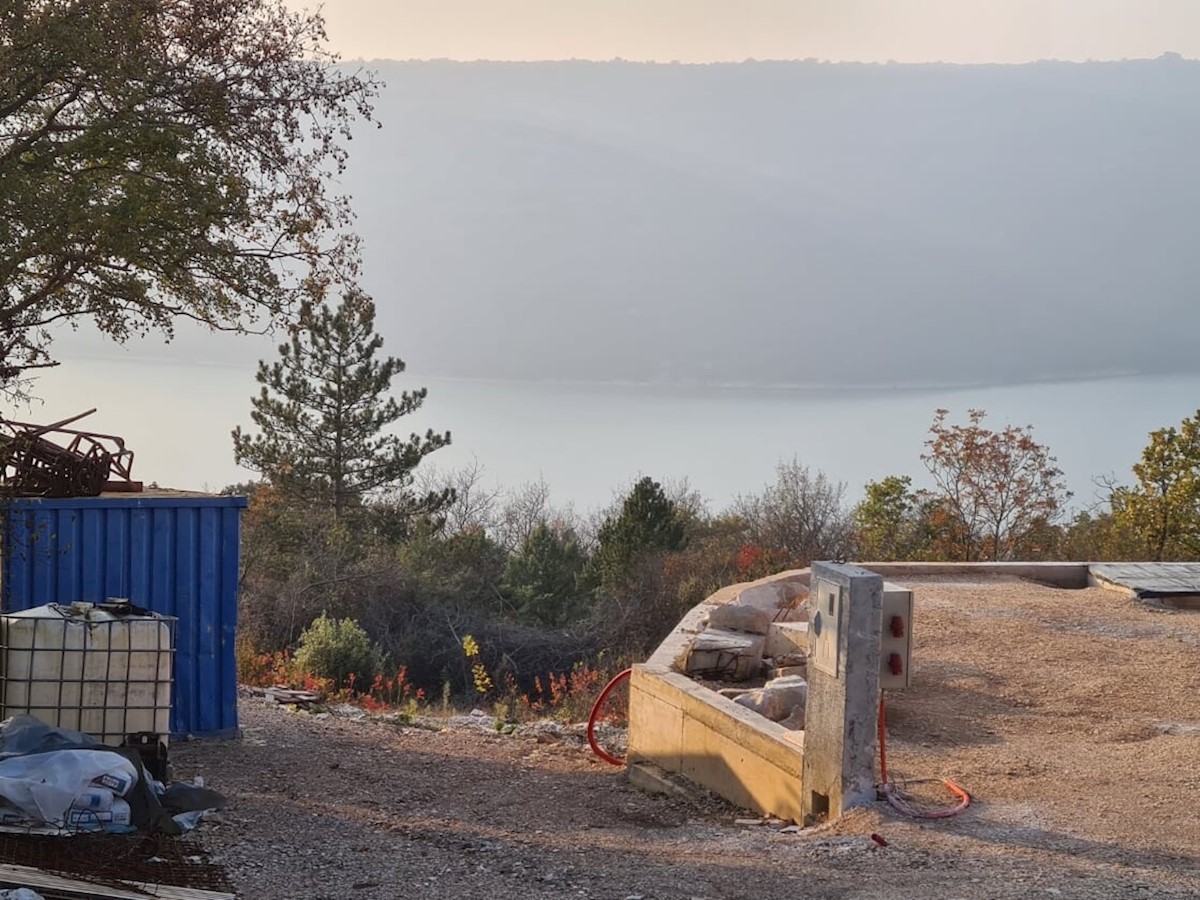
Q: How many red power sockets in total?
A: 2